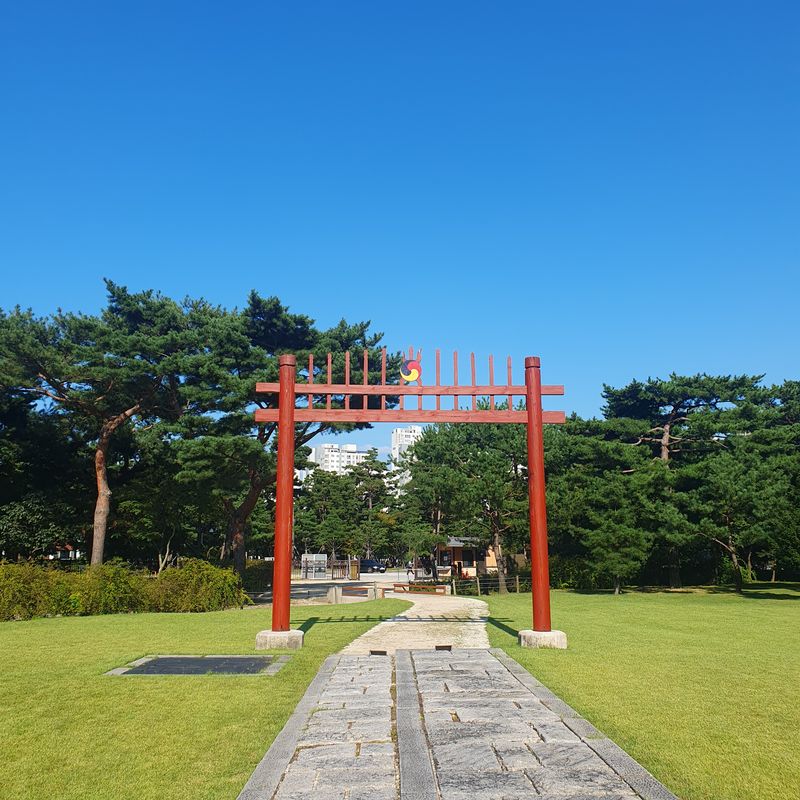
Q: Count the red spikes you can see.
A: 13